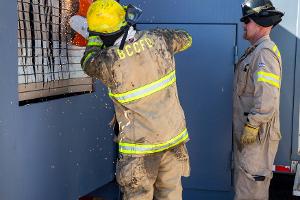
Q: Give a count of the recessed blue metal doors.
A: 1